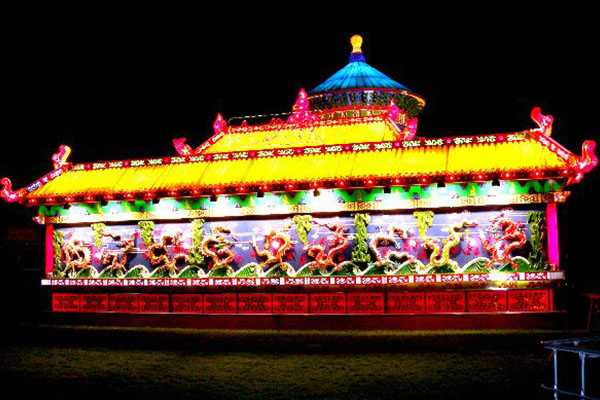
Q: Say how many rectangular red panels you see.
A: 14